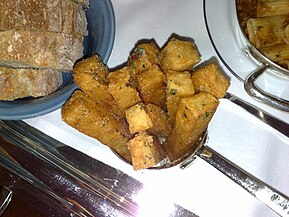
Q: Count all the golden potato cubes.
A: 11